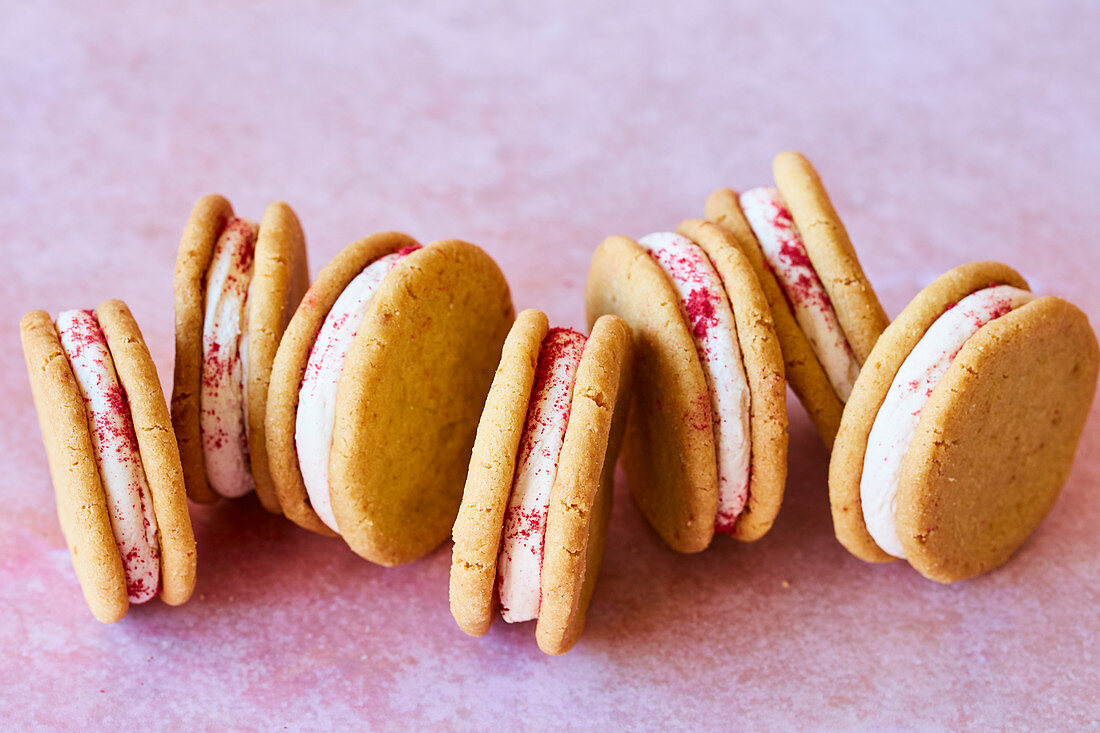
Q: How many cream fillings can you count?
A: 7